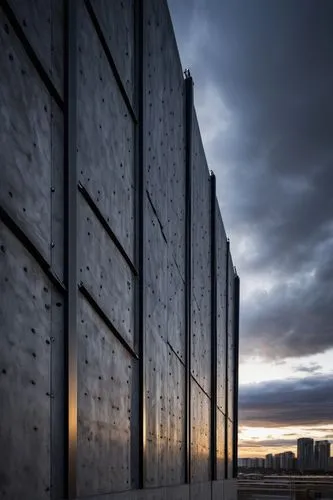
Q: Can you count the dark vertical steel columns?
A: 6